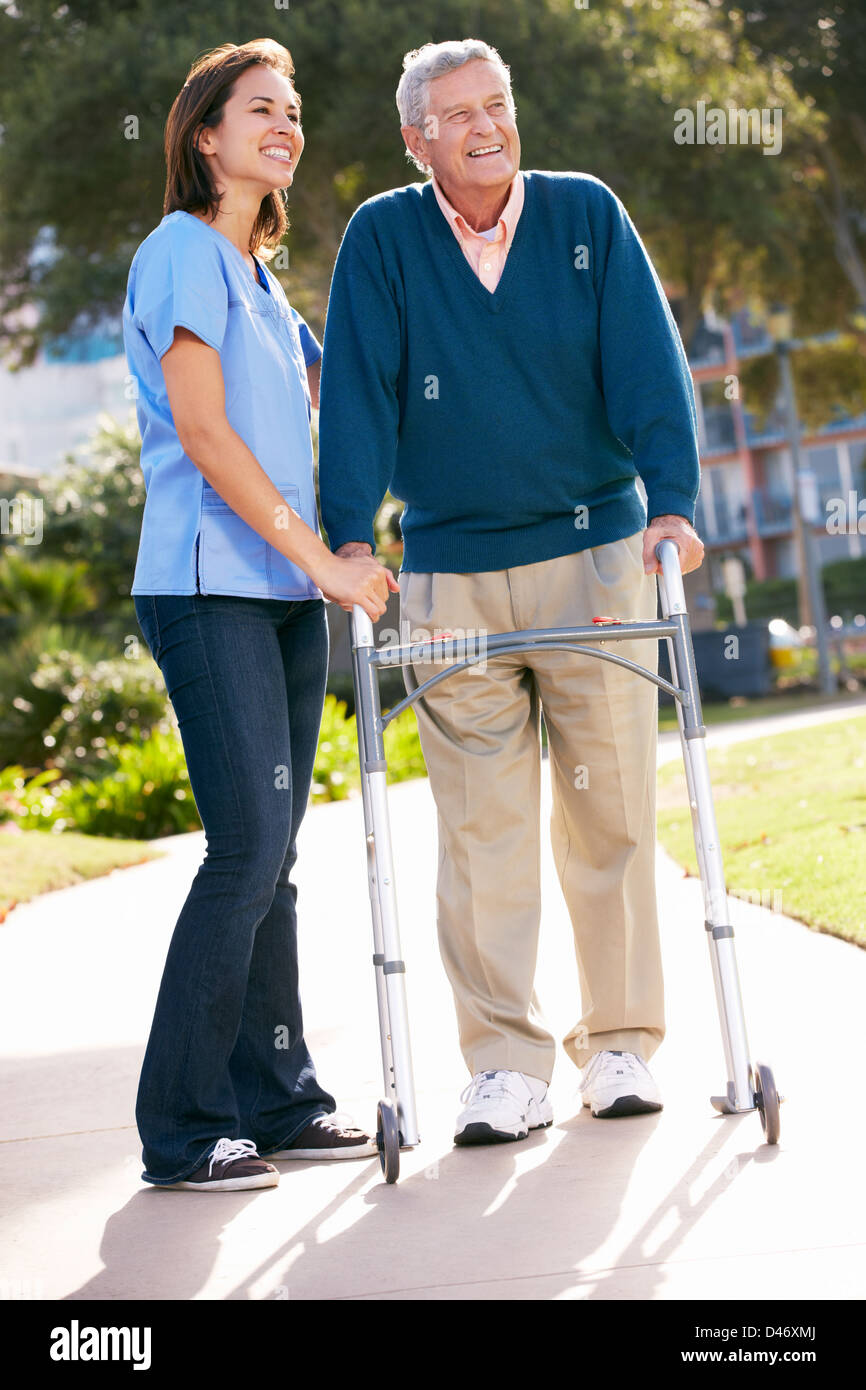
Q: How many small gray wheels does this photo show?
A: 2